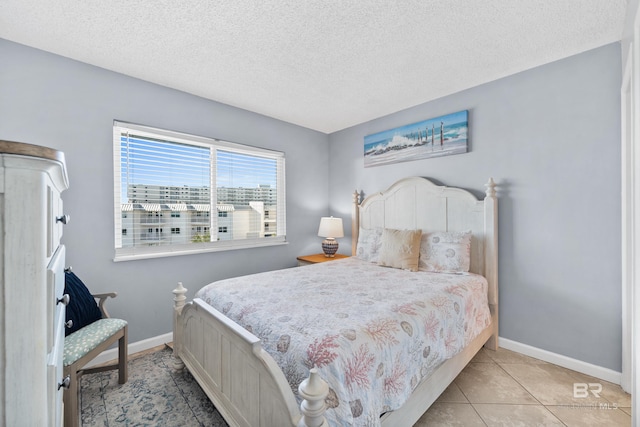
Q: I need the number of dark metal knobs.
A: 5